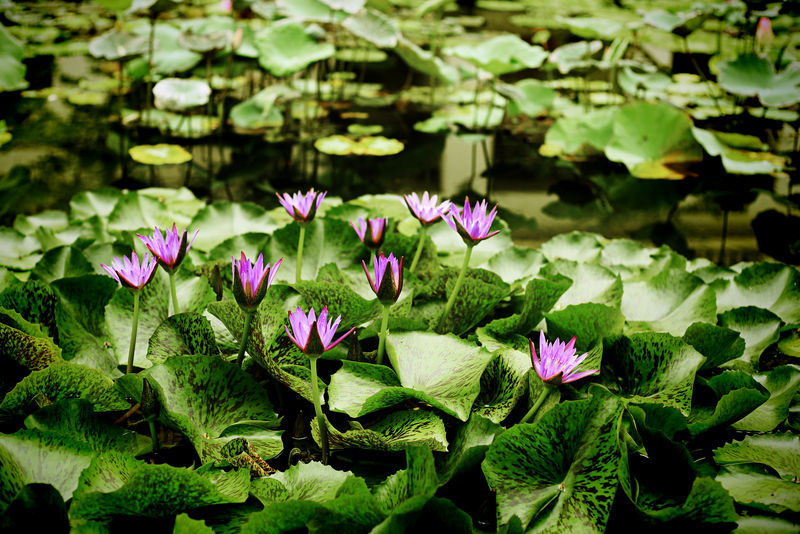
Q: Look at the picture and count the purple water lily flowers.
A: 10